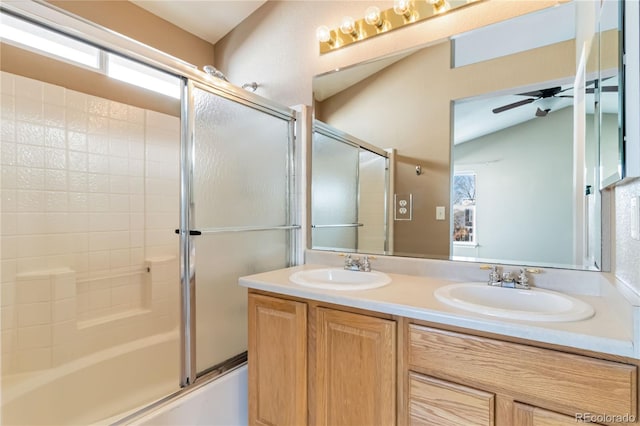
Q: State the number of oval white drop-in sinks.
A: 2